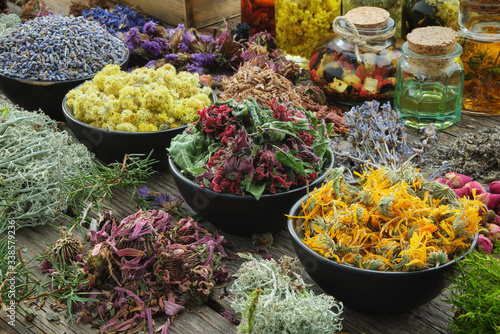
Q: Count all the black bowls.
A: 4